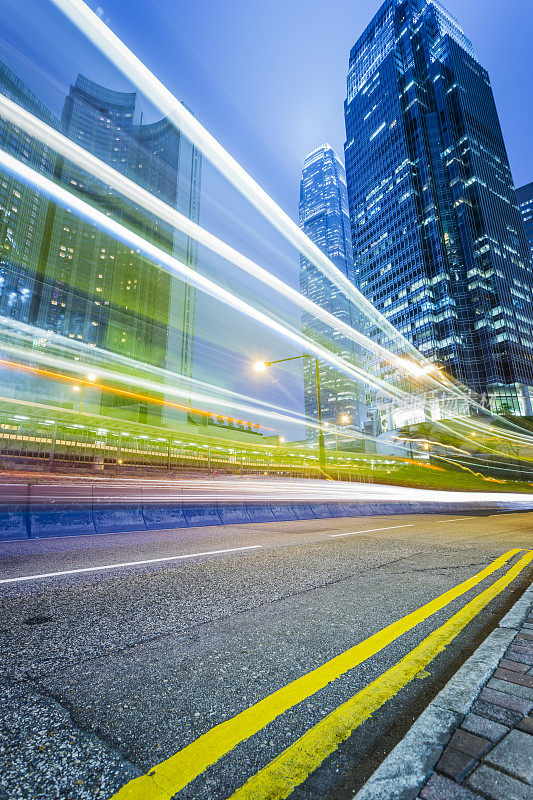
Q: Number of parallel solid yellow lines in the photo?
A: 2